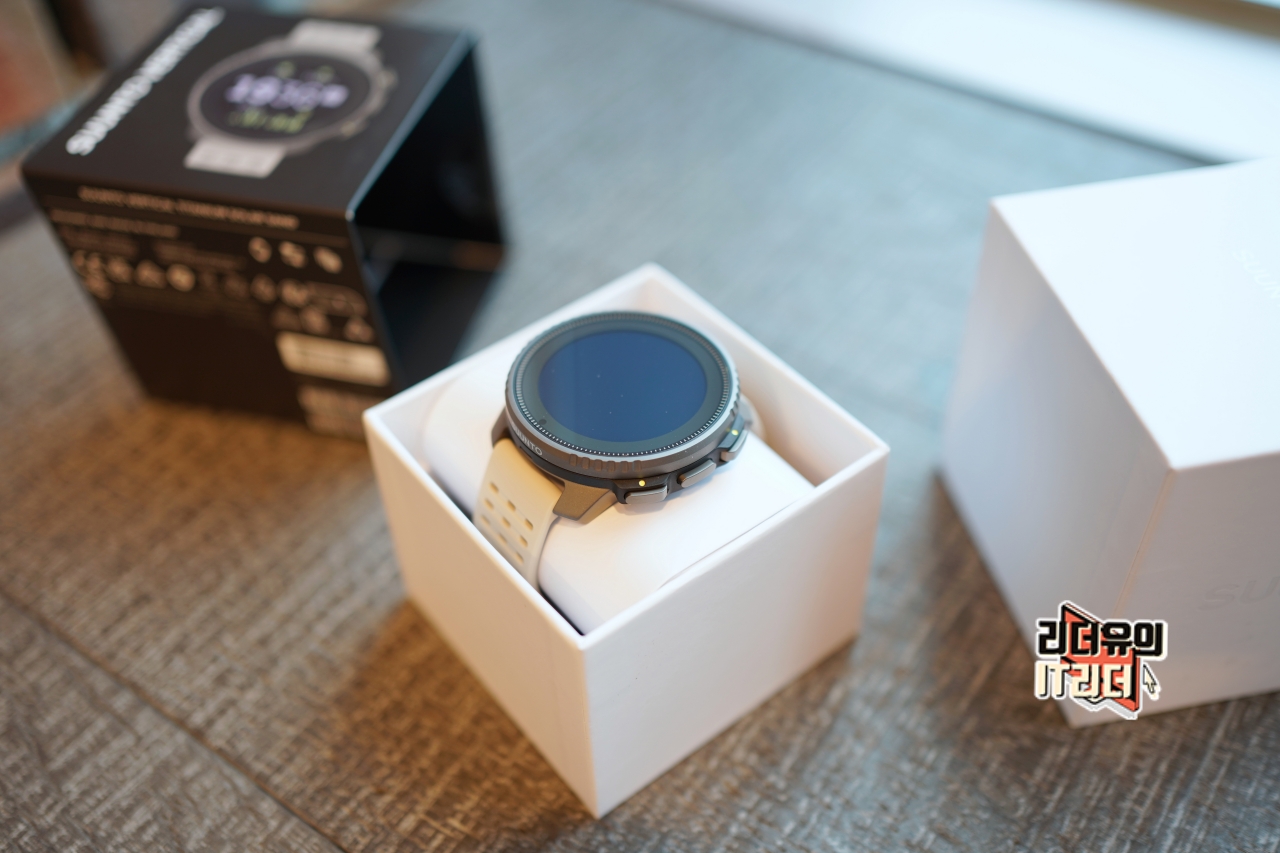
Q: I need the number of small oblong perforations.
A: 9